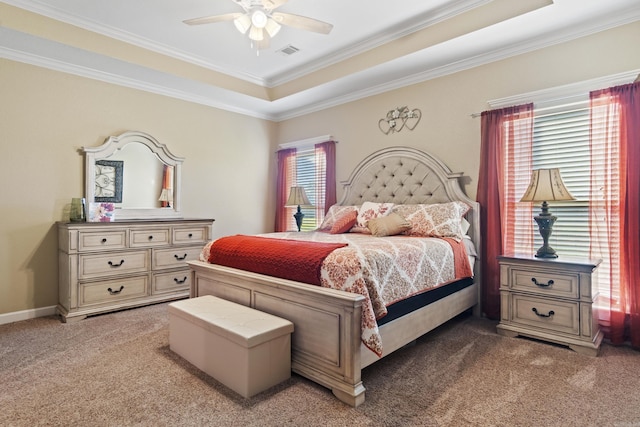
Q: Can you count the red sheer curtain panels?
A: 4